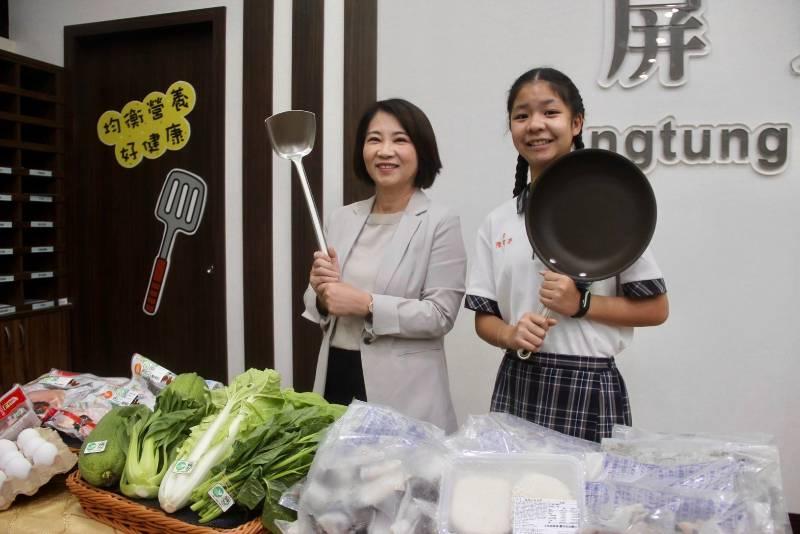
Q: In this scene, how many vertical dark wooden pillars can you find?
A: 3